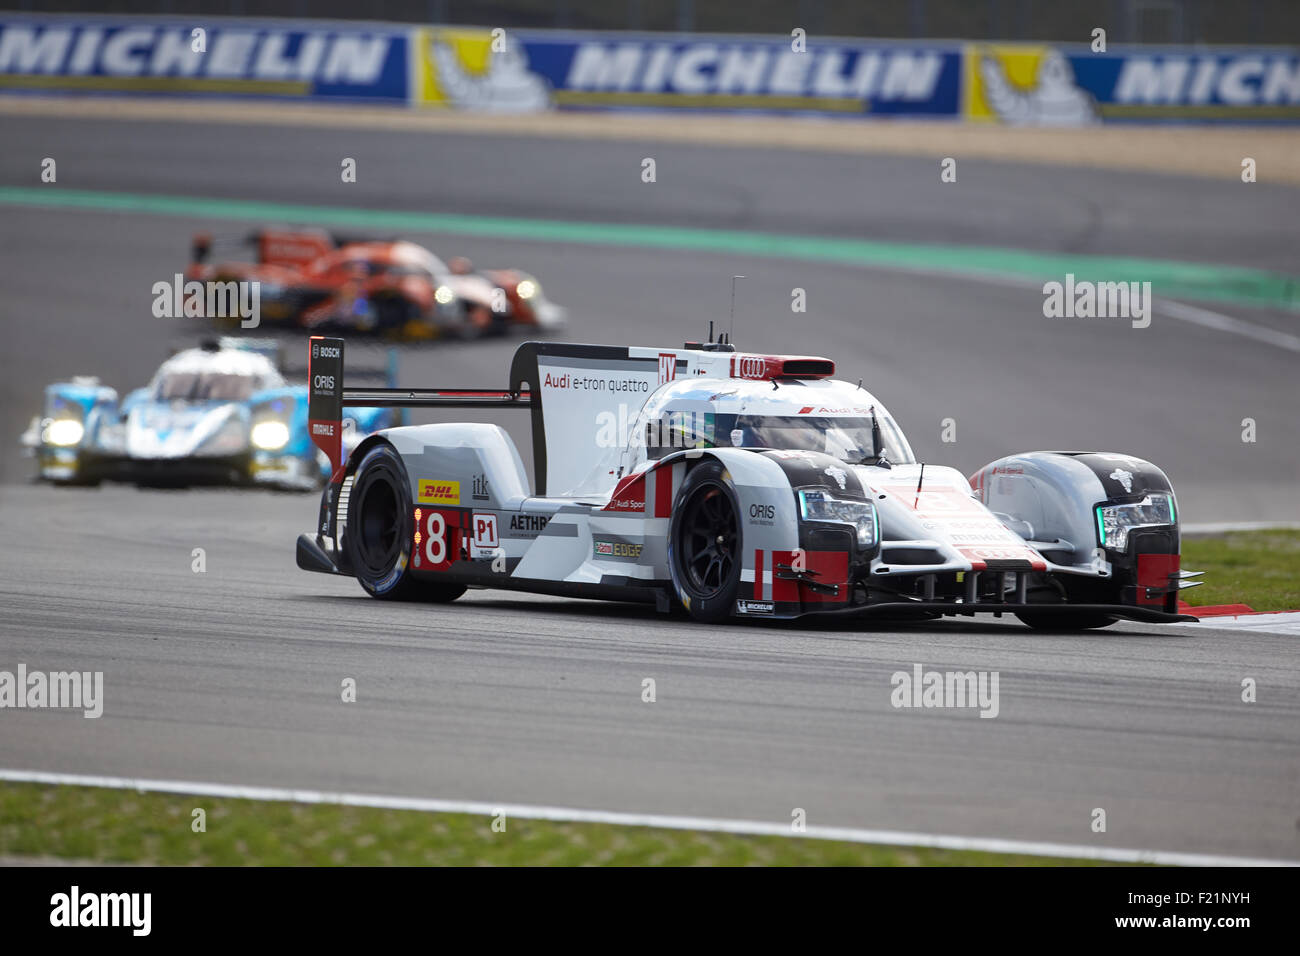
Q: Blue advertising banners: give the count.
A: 3